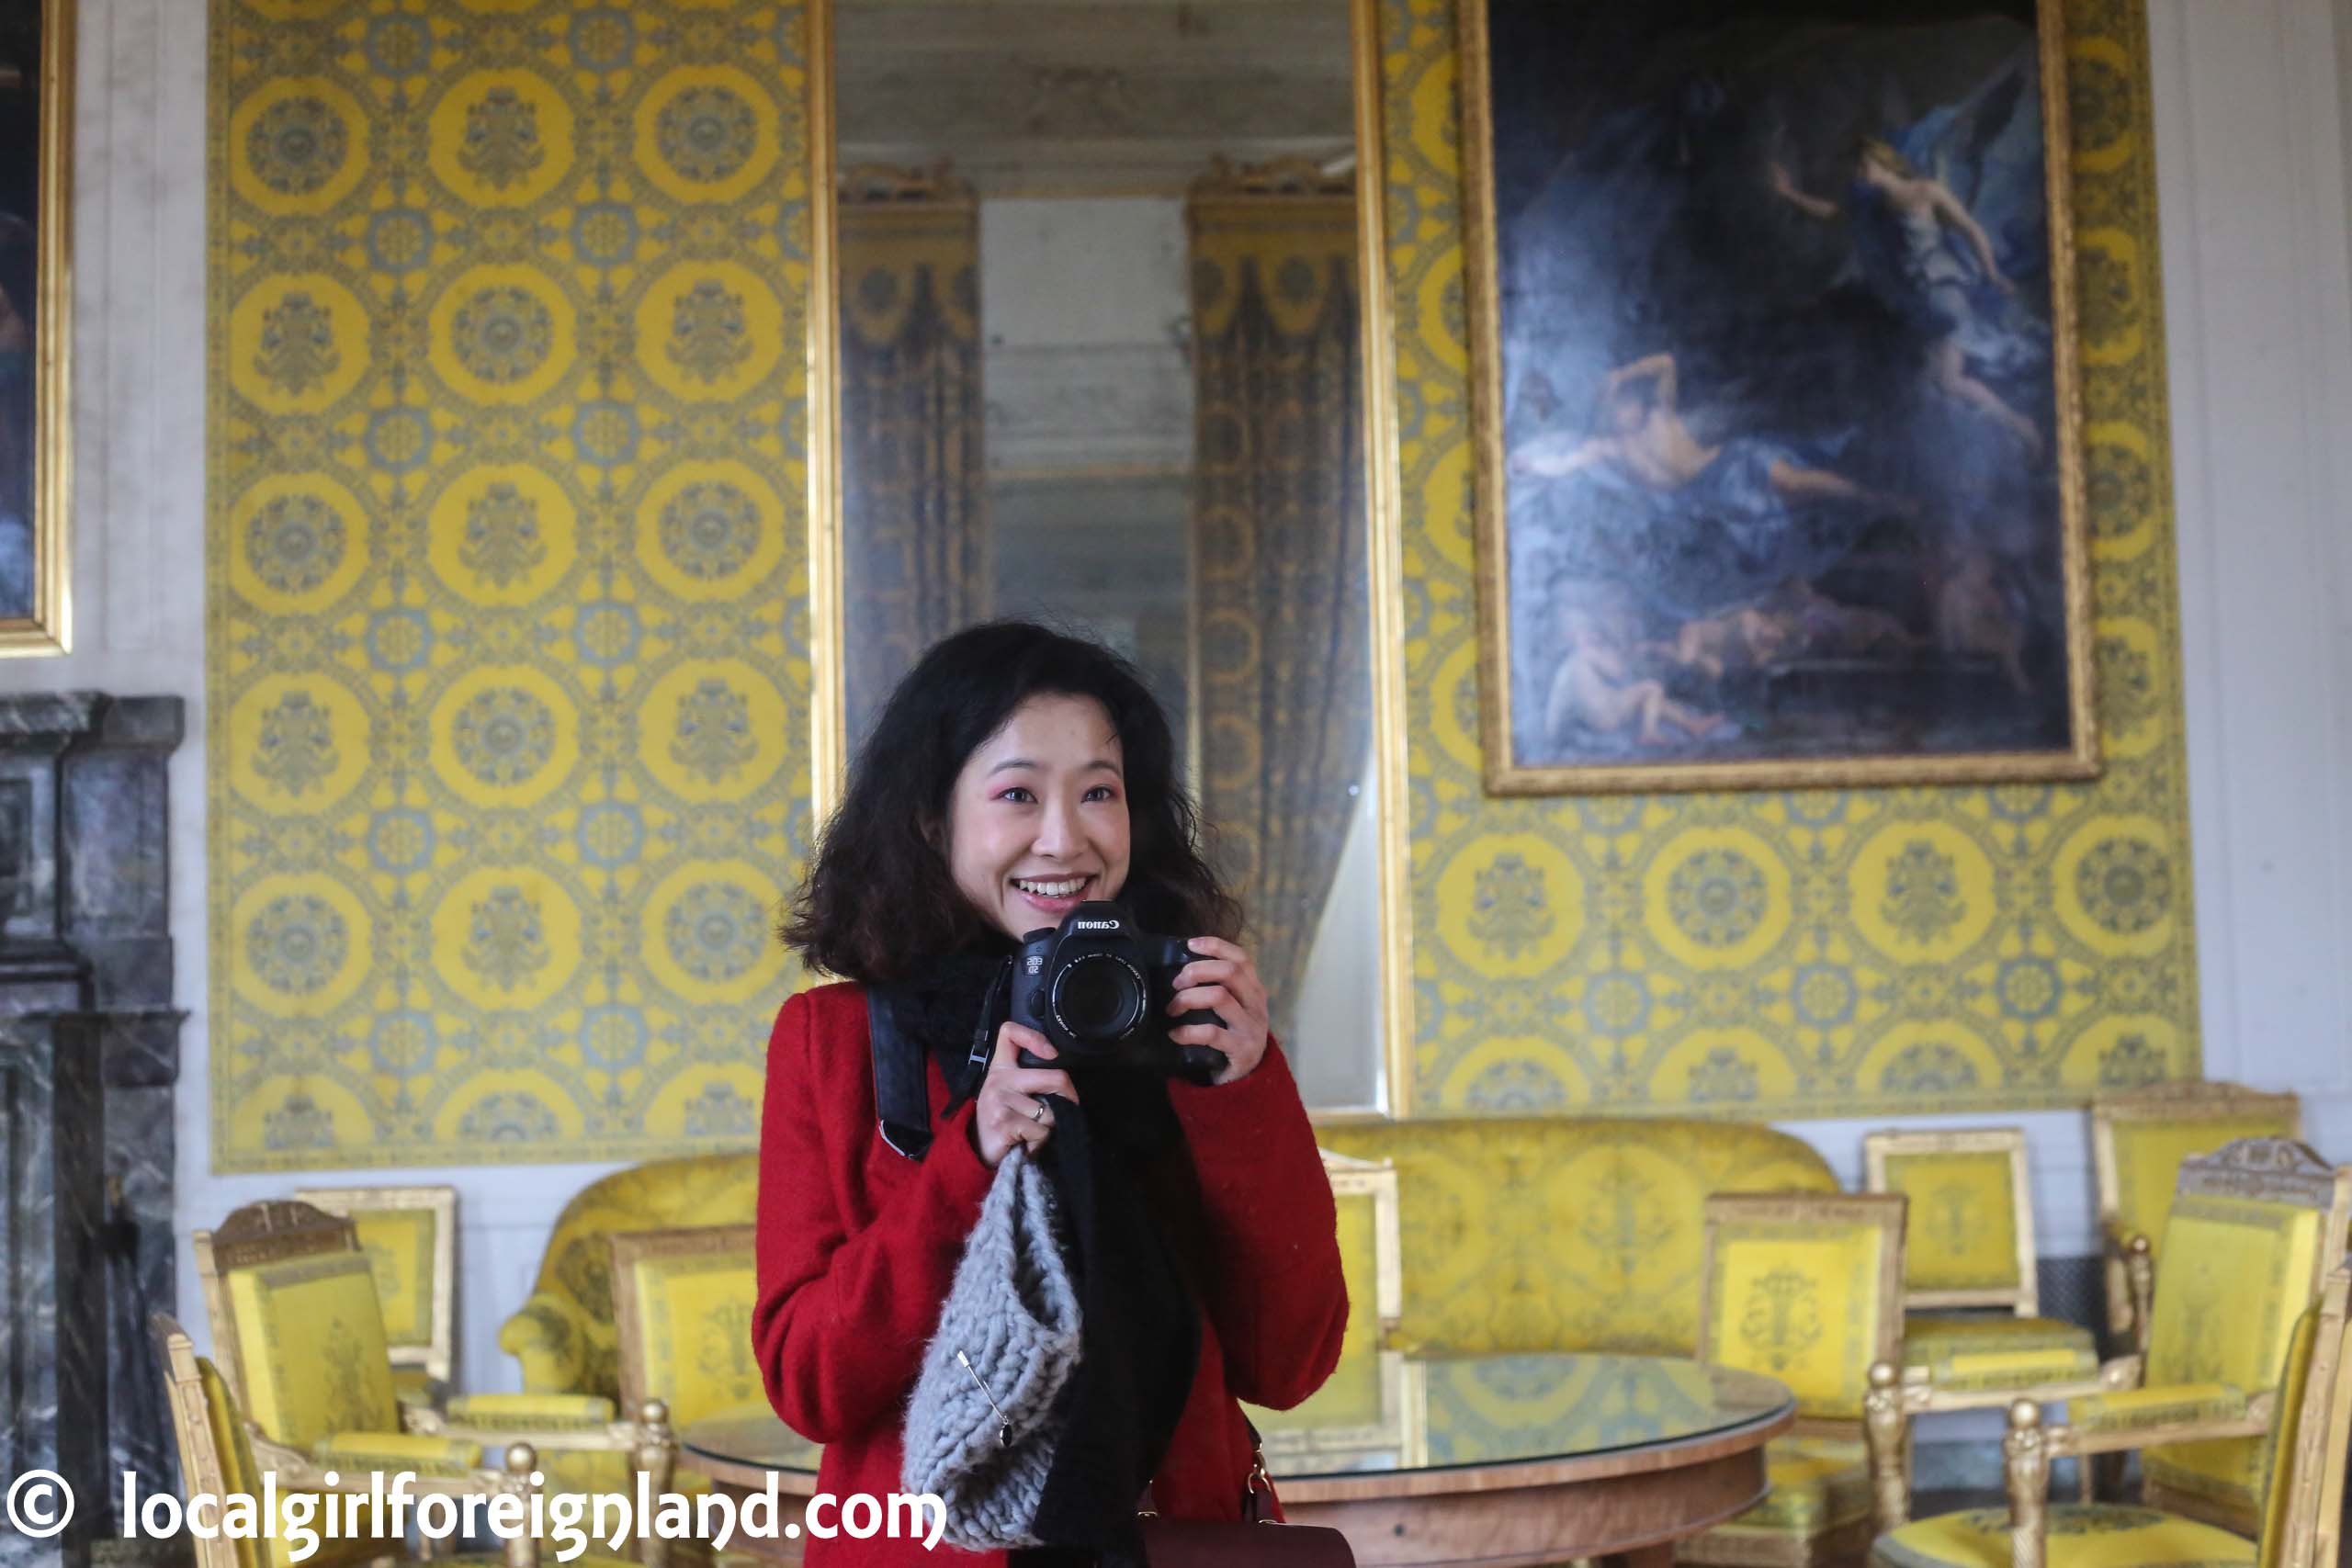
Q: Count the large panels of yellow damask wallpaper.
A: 2